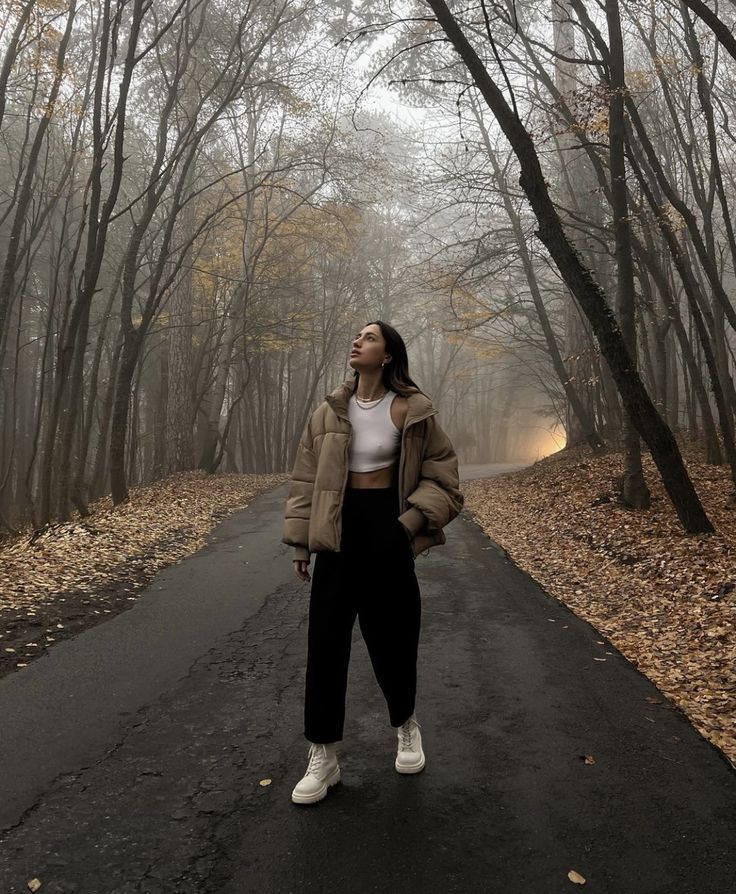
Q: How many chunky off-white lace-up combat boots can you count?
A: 2